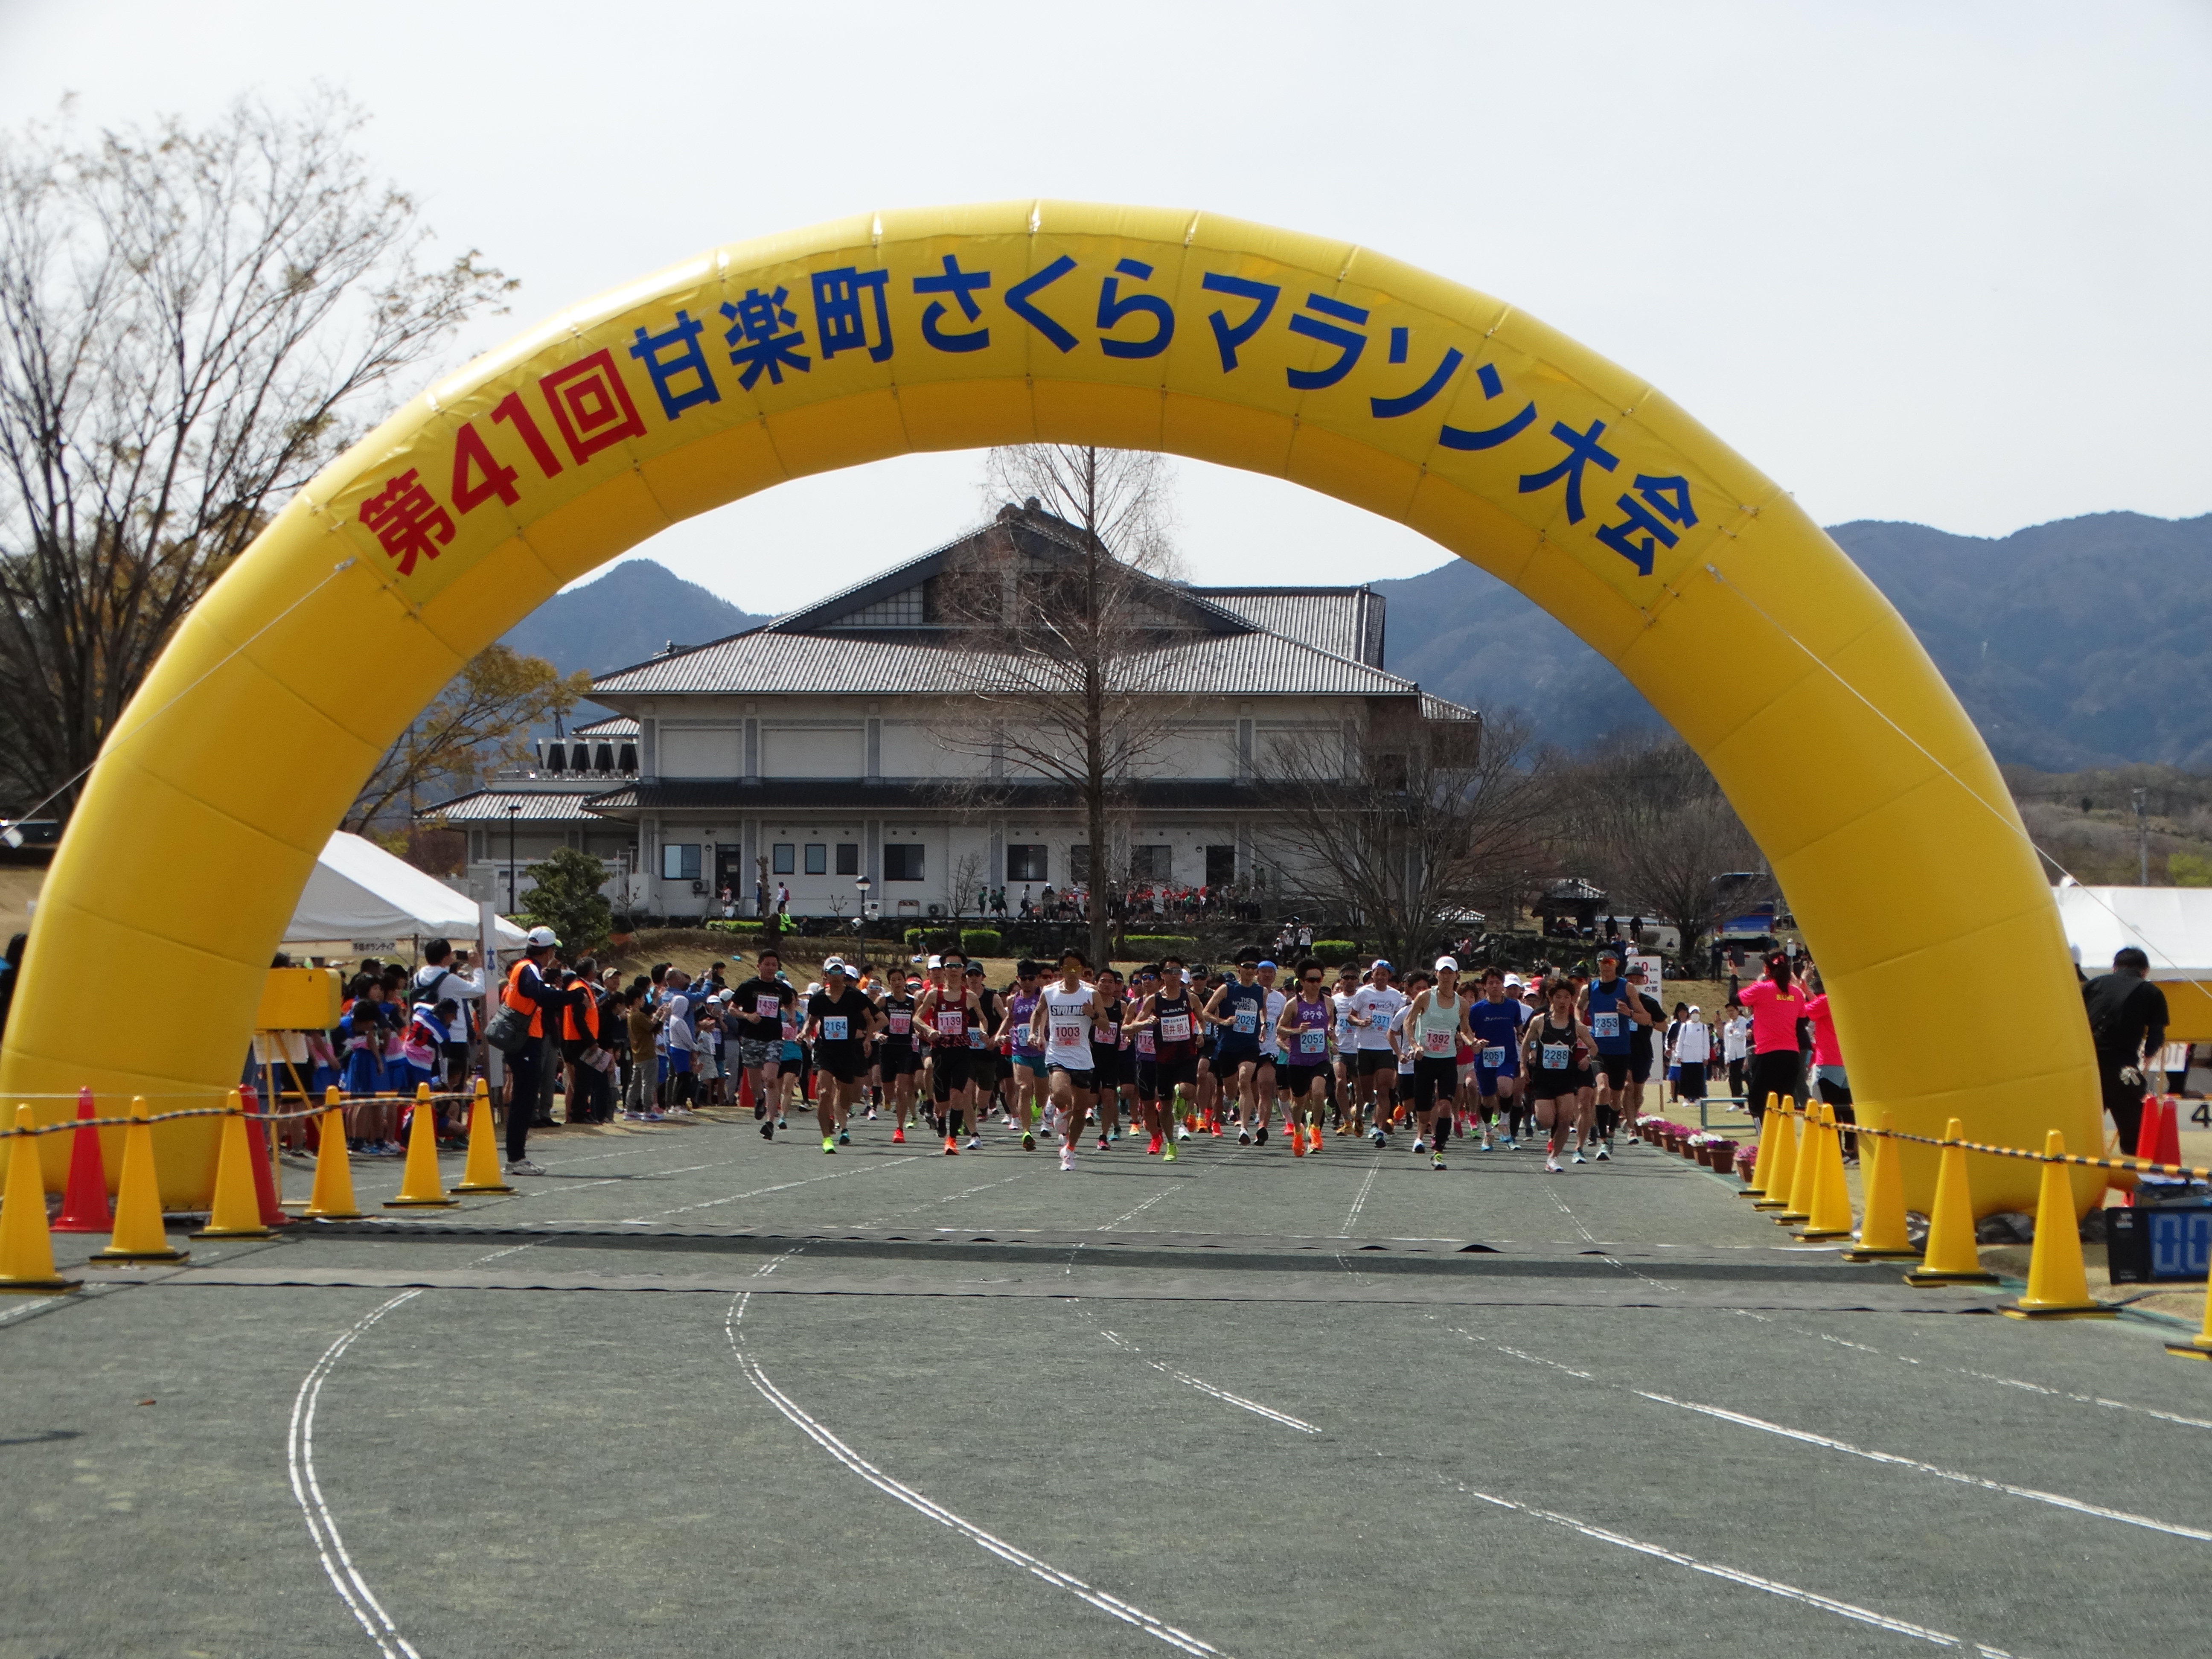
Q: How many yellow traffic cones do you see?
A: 14